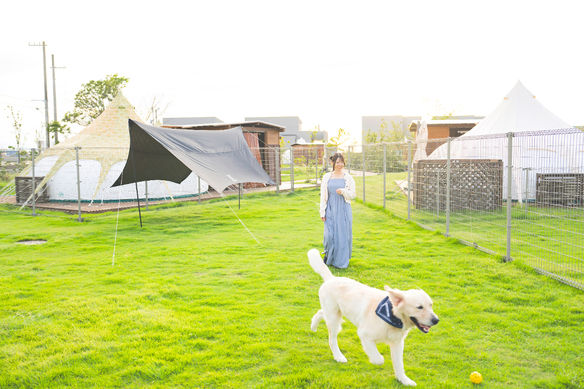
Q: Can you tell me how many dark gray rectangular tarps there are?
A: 1